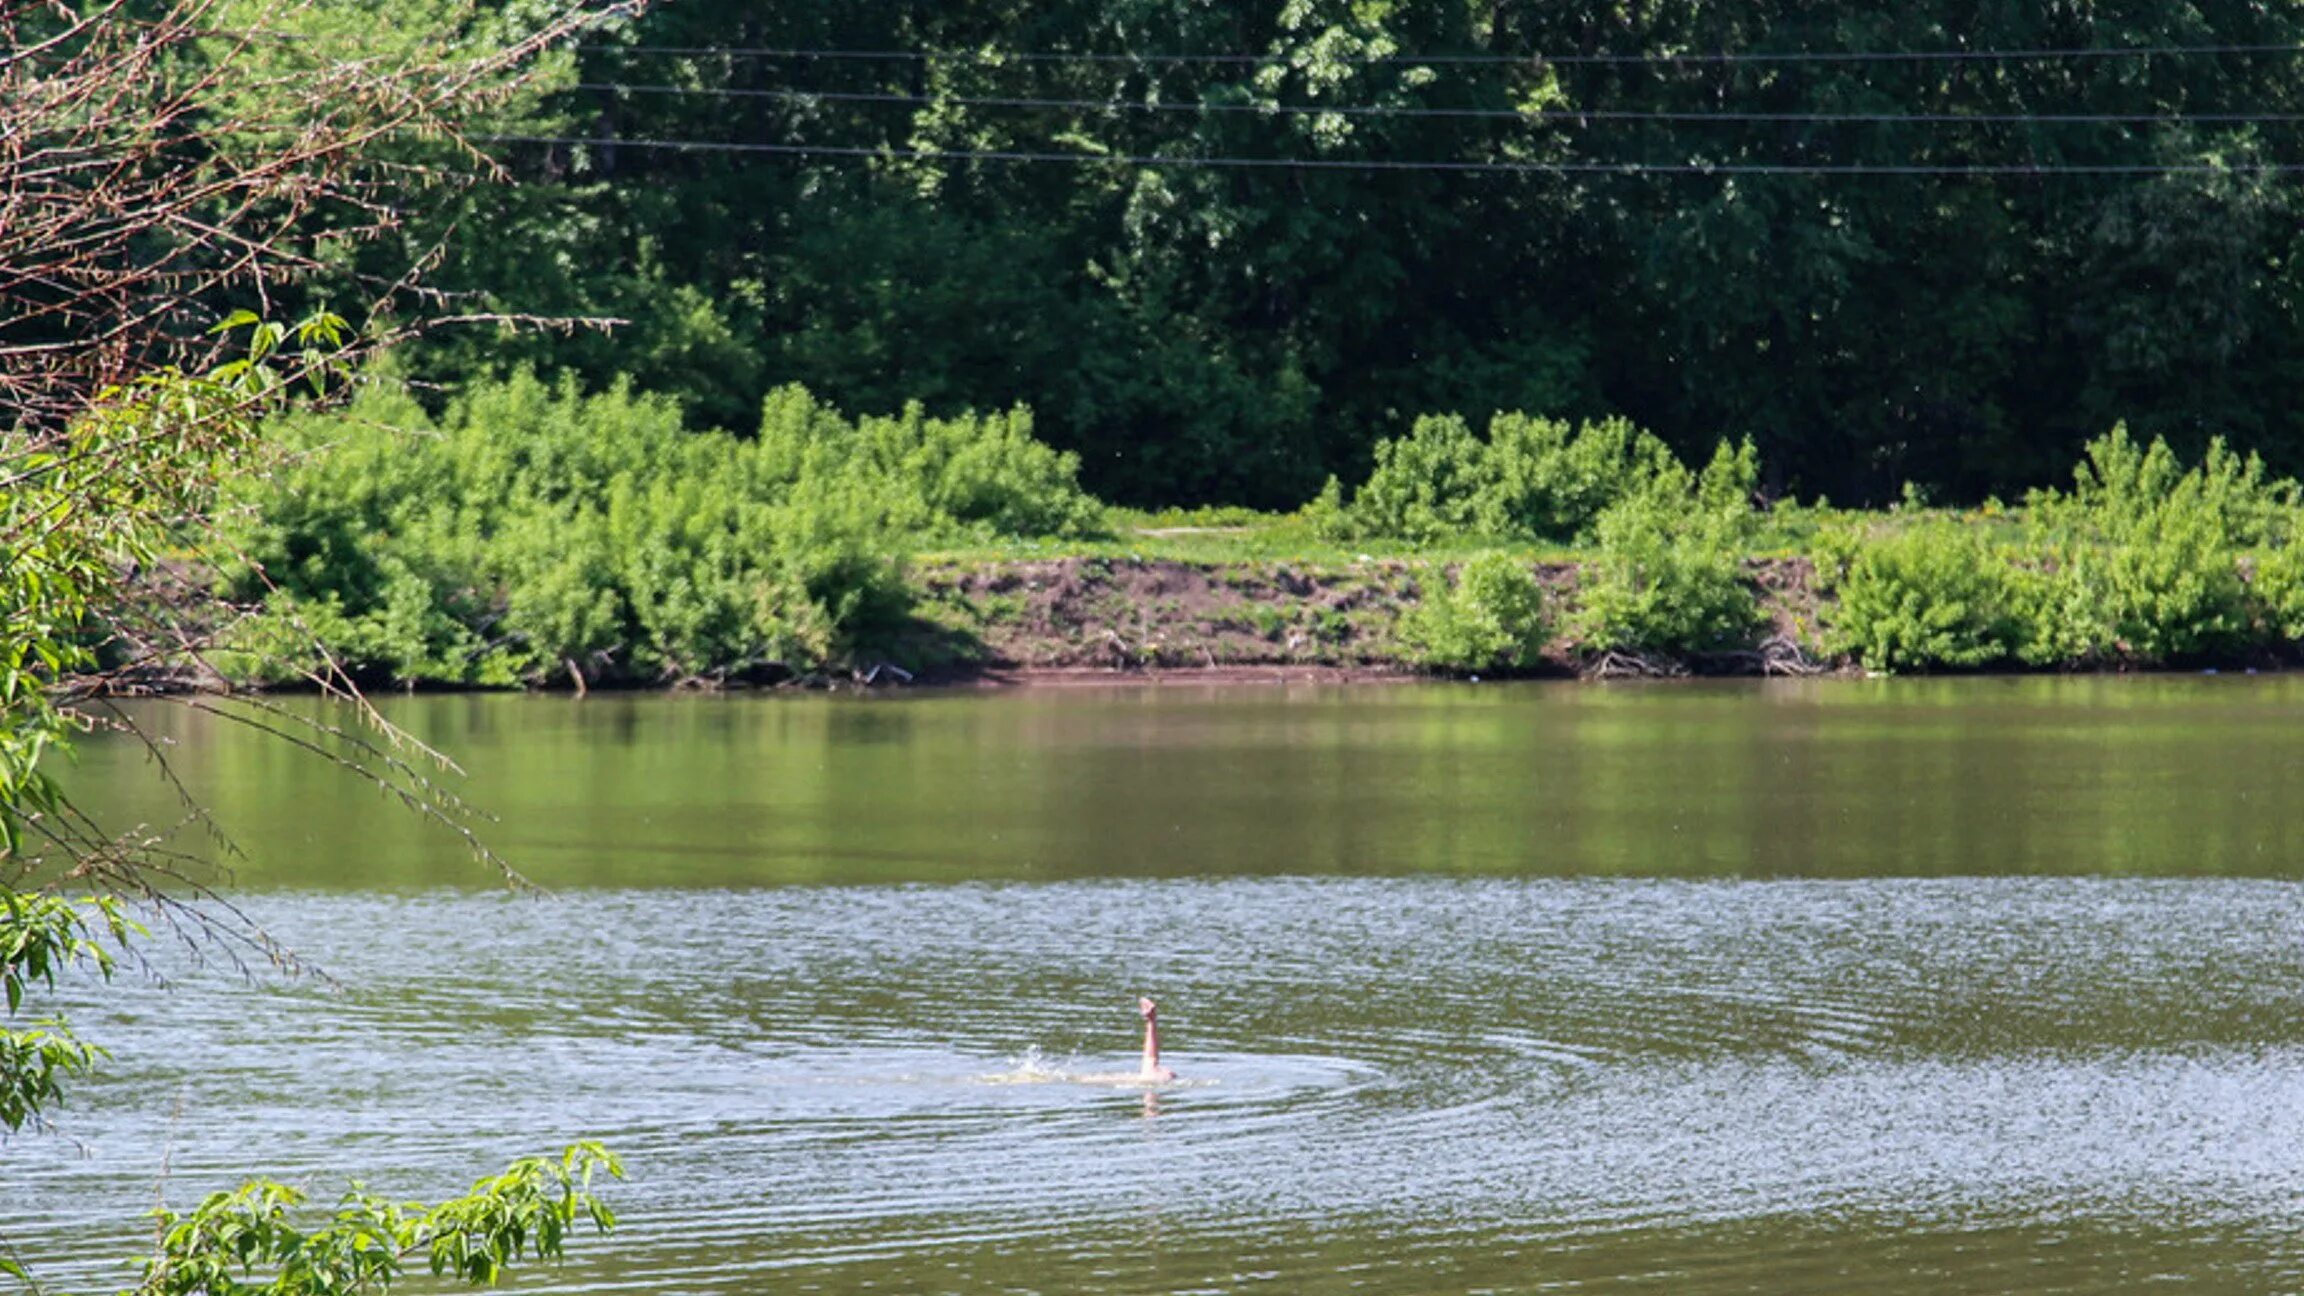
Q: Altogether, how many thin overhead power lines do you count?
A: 3